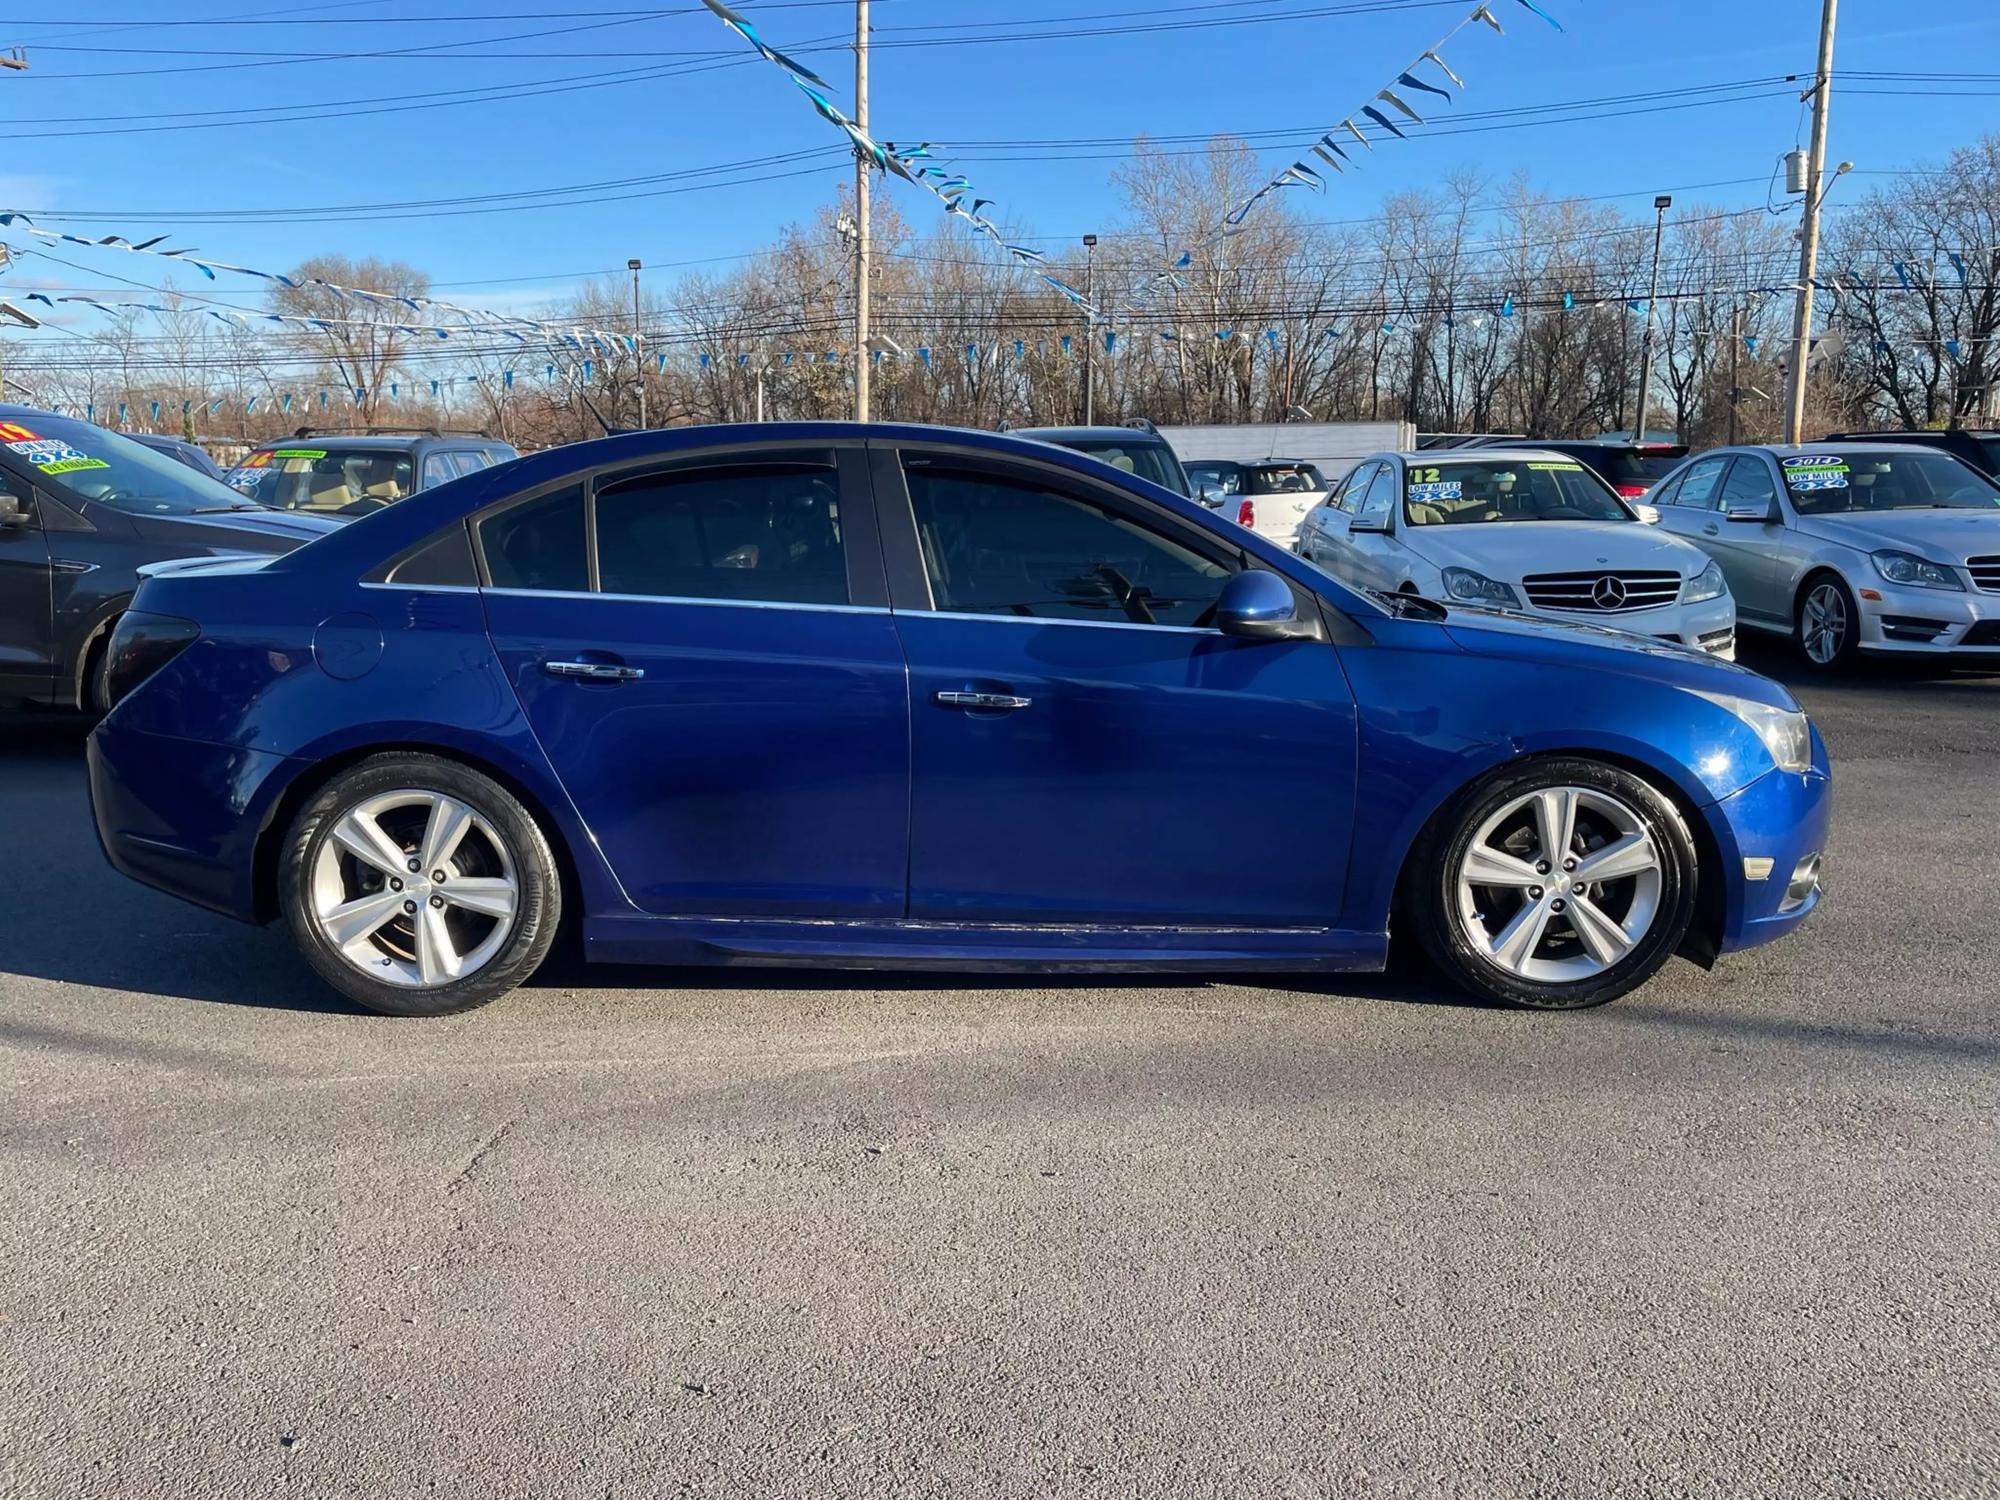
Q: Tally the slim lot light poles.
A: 3